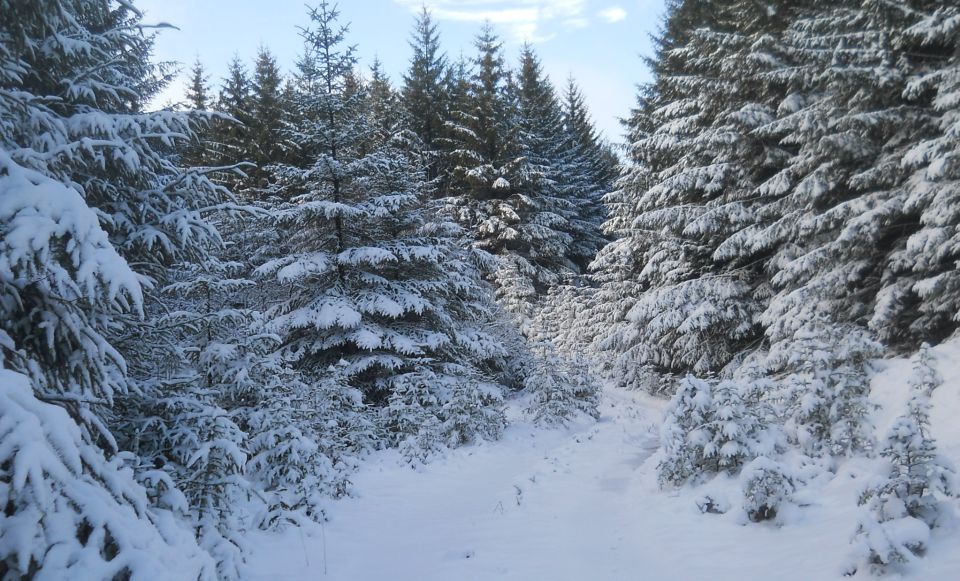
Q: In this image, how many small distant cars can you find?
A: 0